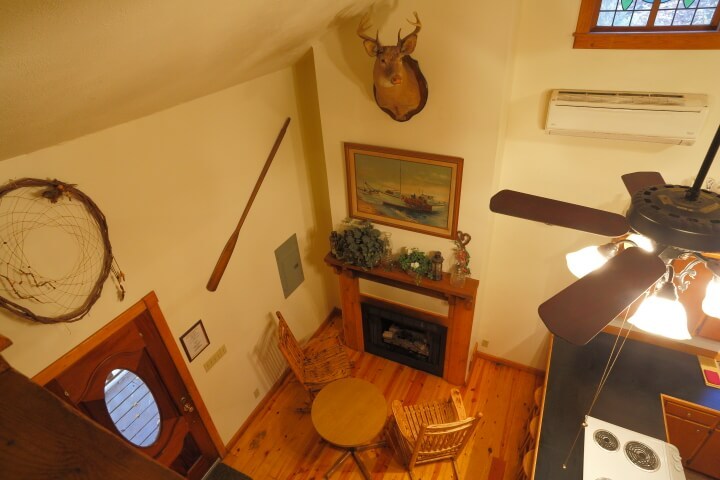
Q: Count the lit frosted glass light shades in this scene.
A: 4